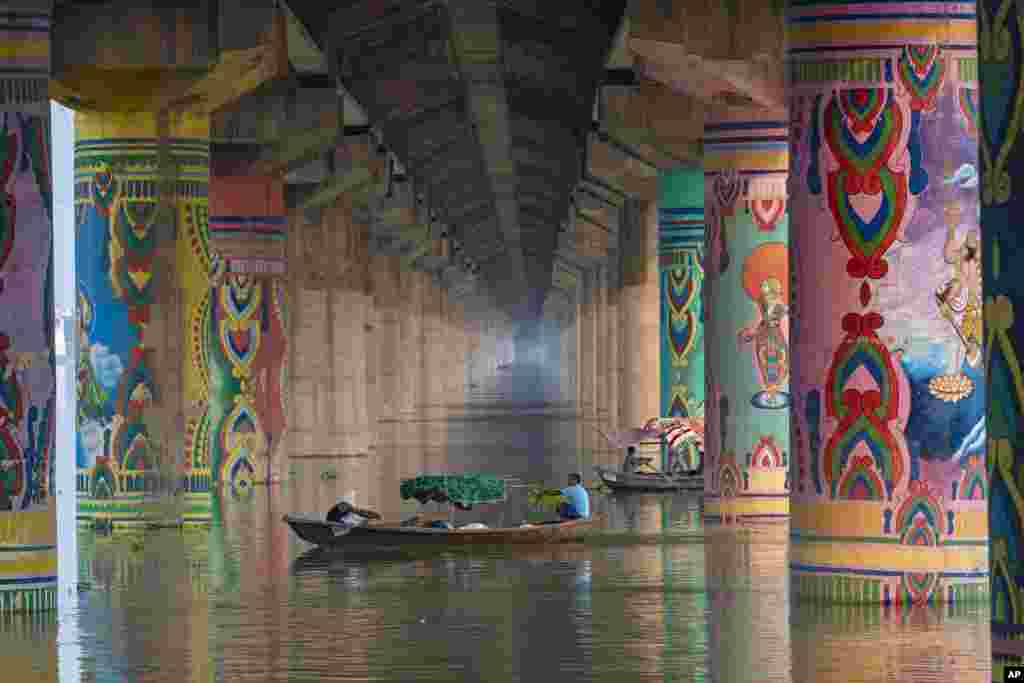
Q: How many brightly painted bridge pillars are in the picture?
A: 7